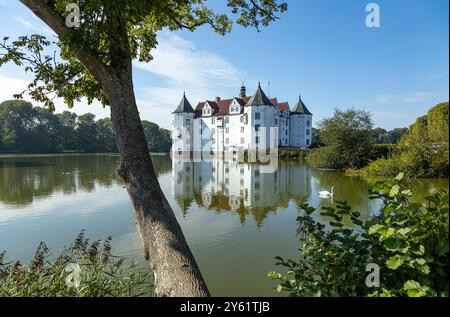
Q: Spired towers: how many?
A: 3